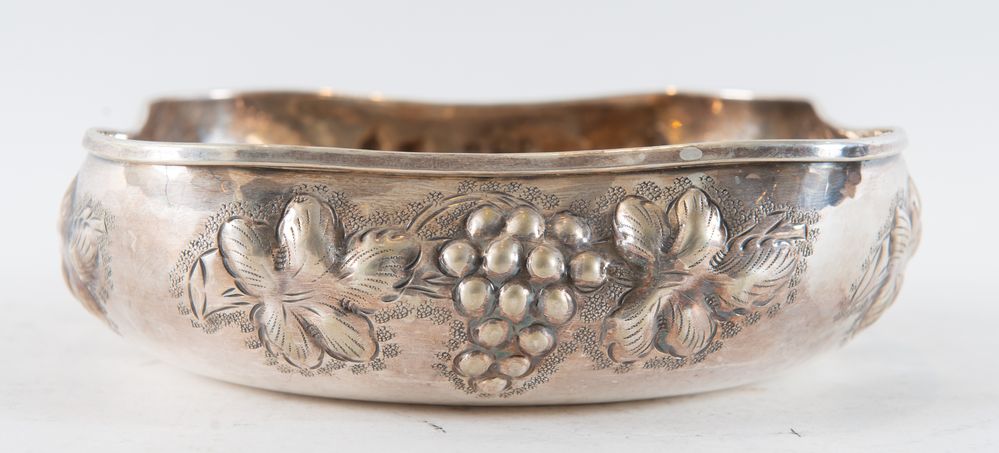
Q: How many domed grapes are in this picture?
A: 15